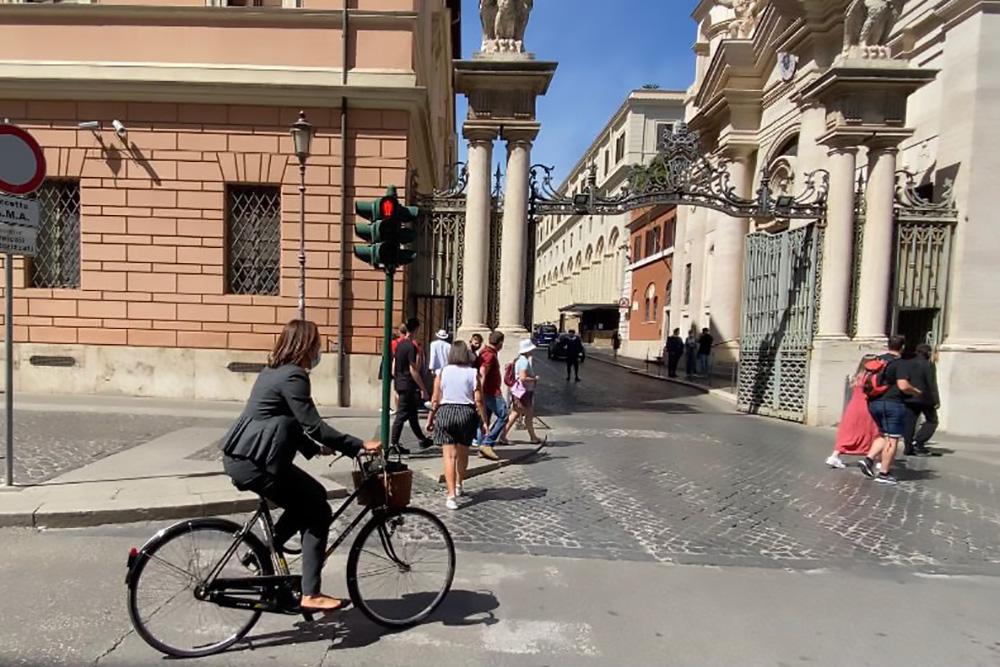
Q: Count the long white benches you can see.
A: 0